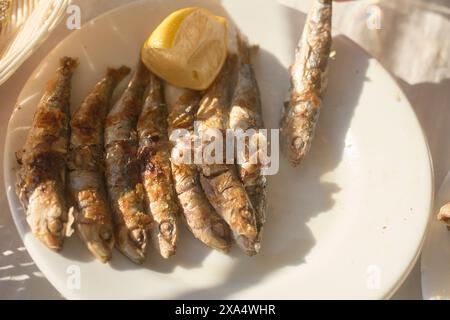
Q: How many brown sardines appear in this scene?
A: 8